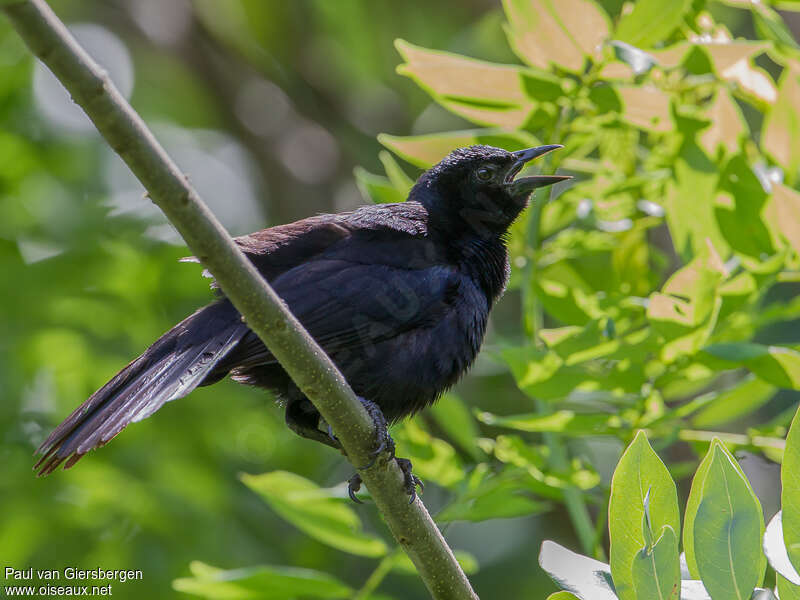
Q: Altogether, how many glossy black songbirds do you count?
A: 1